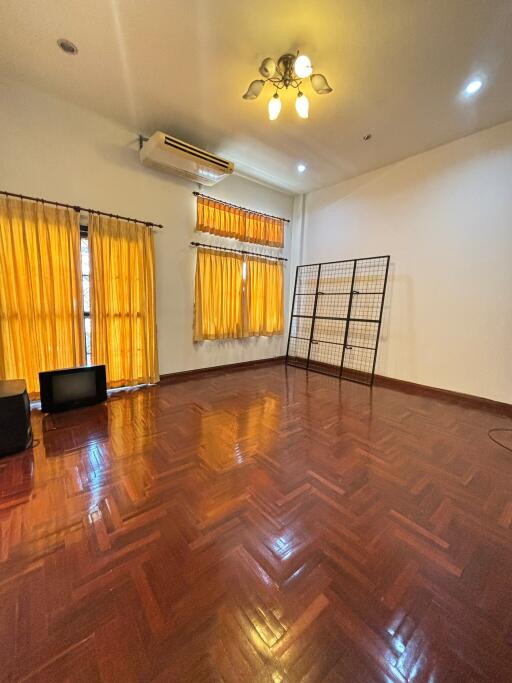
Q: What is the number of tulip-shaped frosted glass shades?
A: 6